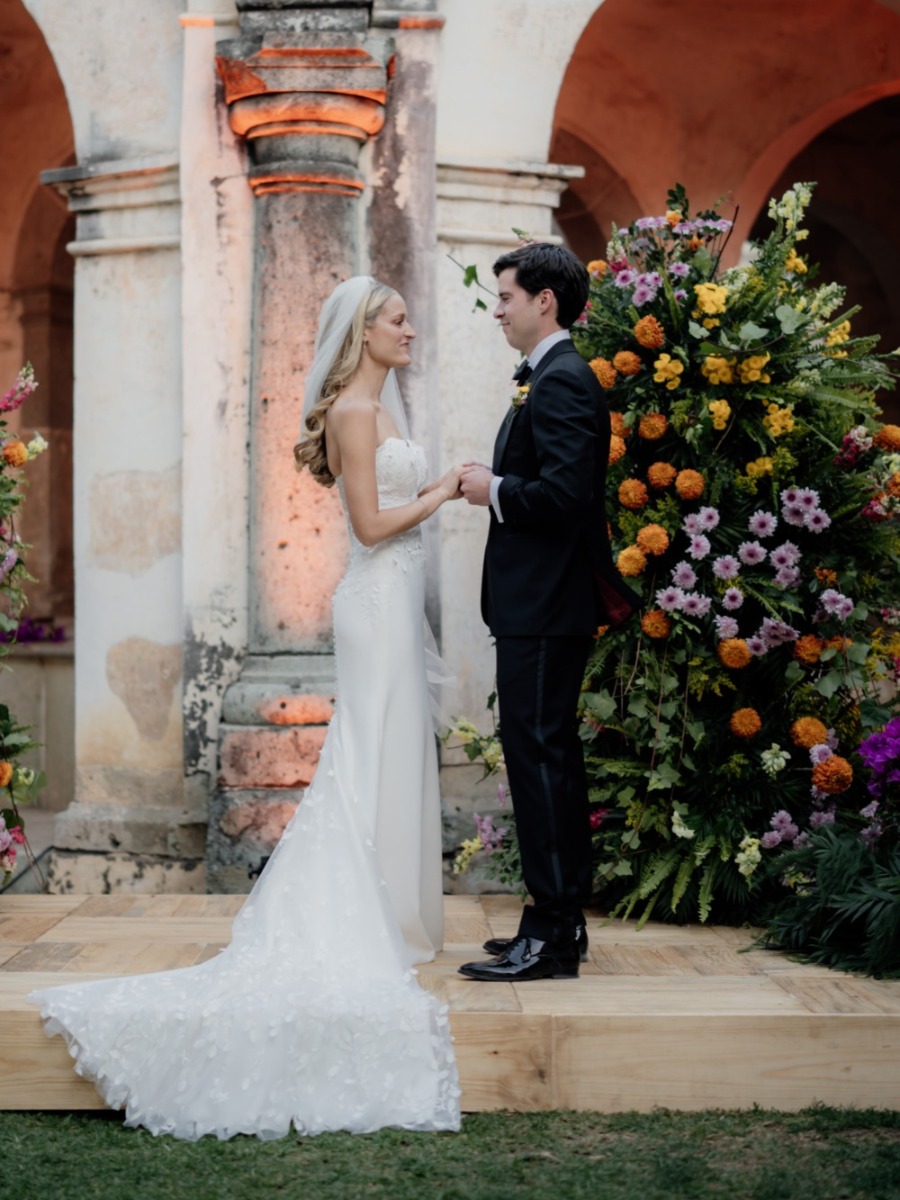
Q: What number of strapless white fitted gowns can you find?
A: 1